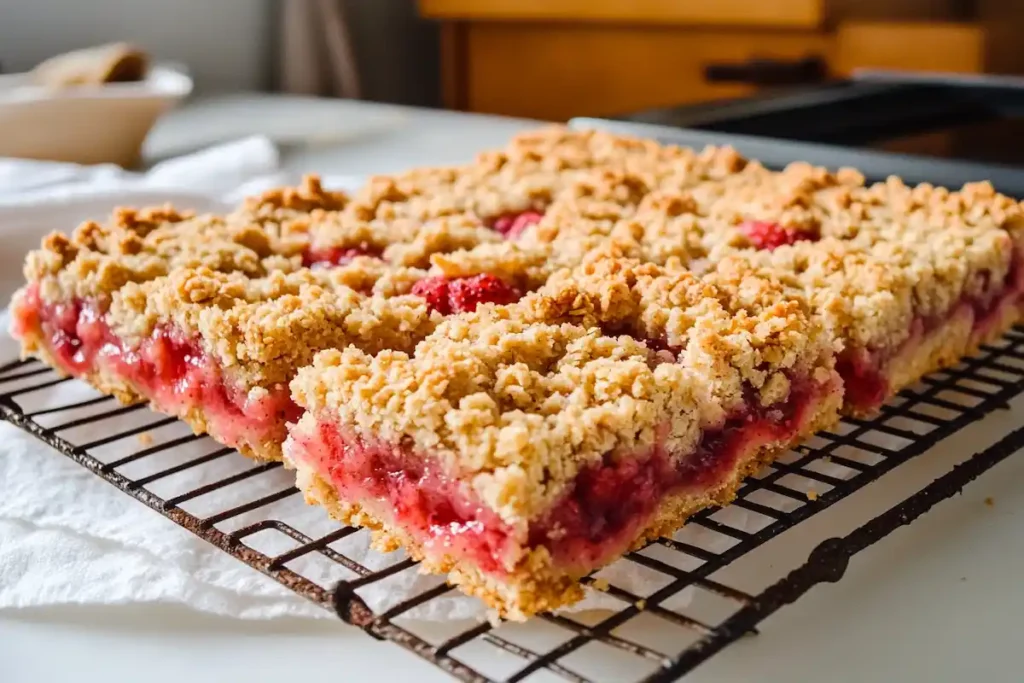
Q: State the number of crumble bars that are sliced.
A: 1